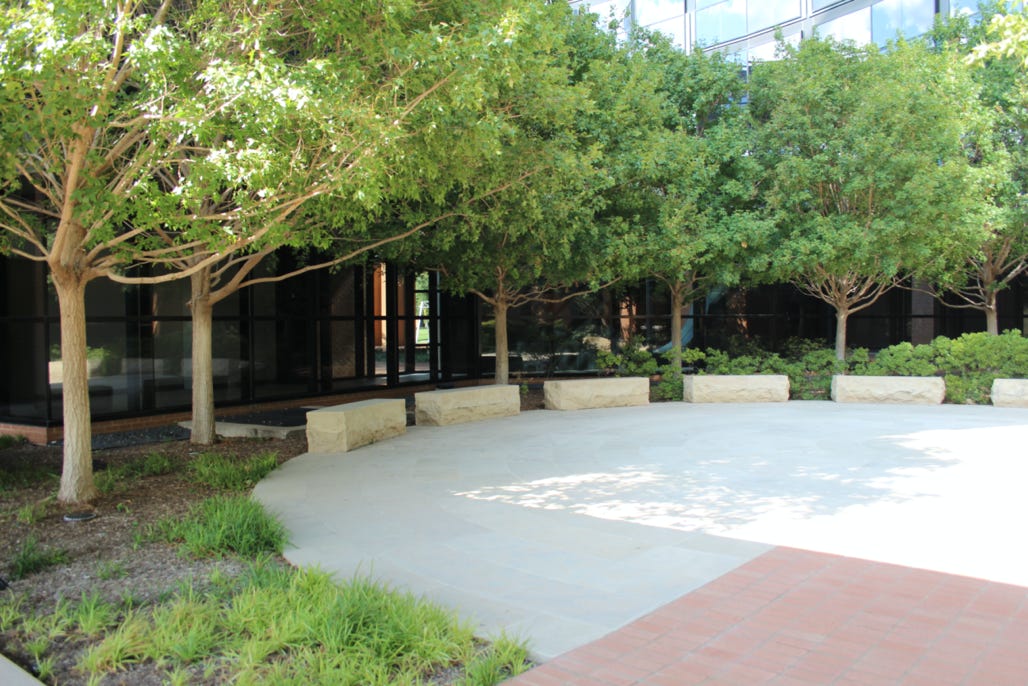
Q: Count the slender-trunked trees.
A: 6